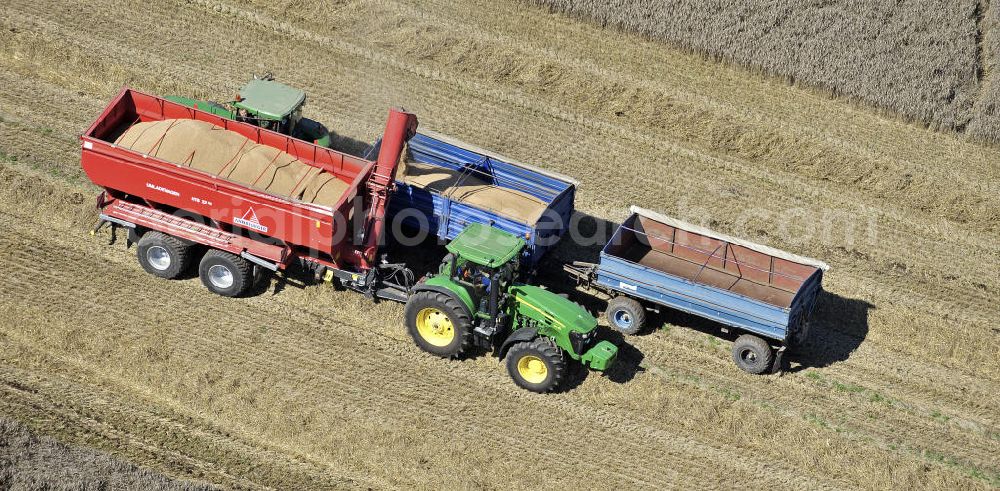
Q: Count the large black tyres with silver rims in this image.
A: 2